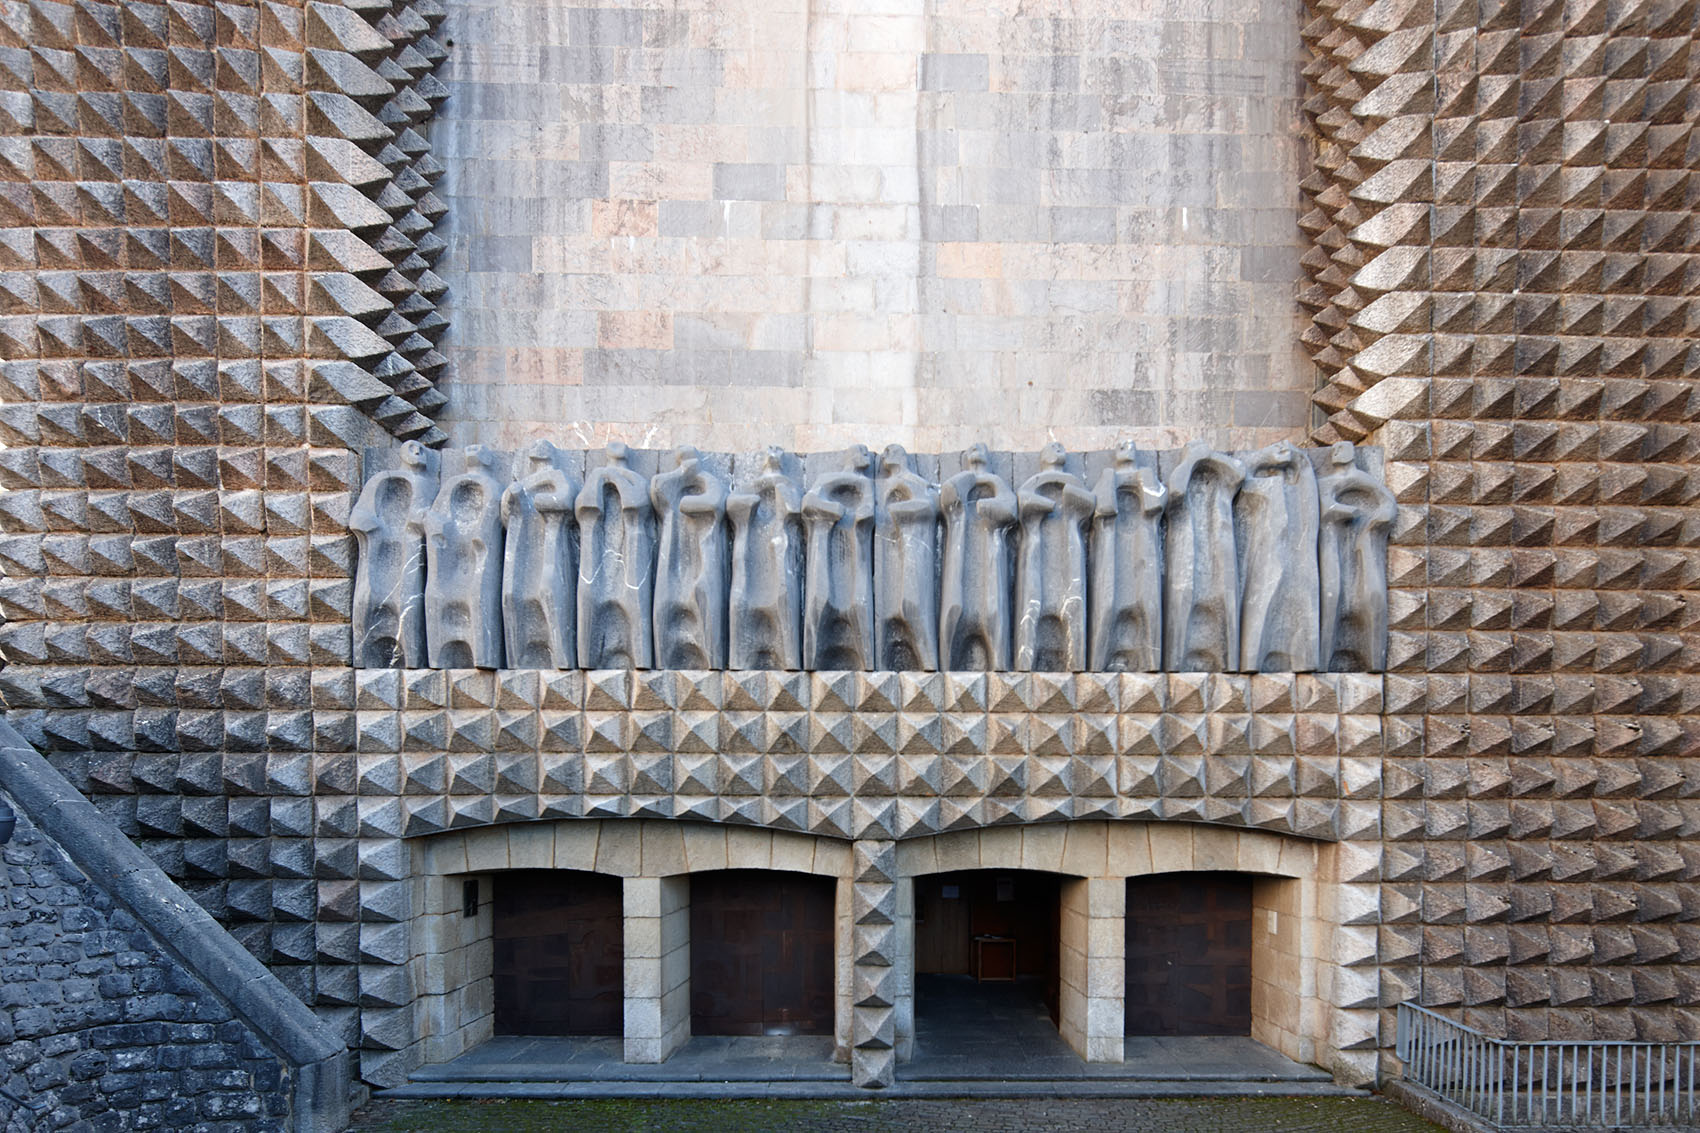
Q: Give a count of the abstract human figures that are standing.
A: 14